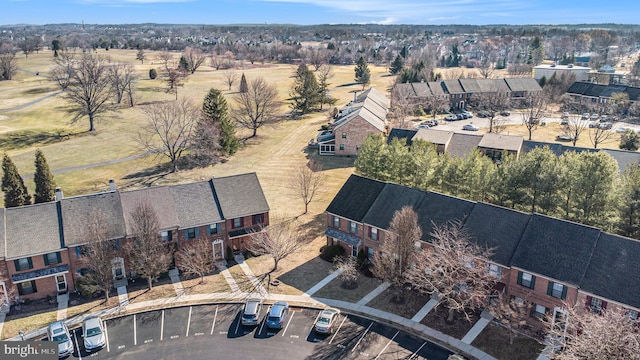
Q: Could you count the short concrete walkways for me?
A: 11